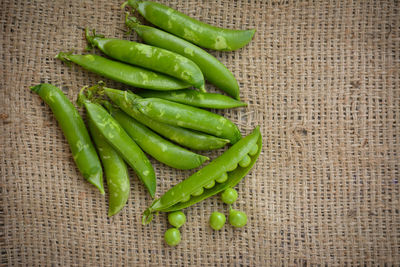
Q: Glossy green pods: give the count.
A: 12